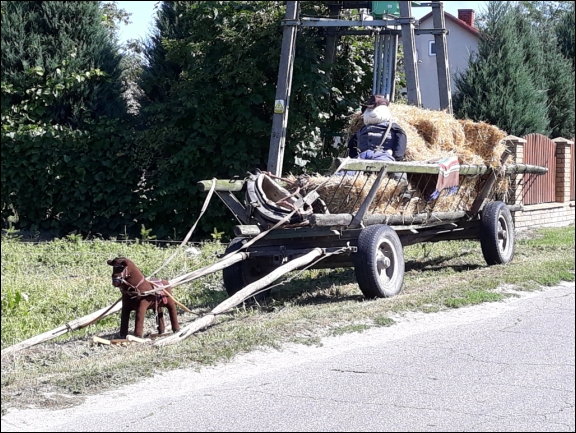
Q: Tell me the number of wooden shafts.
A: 2